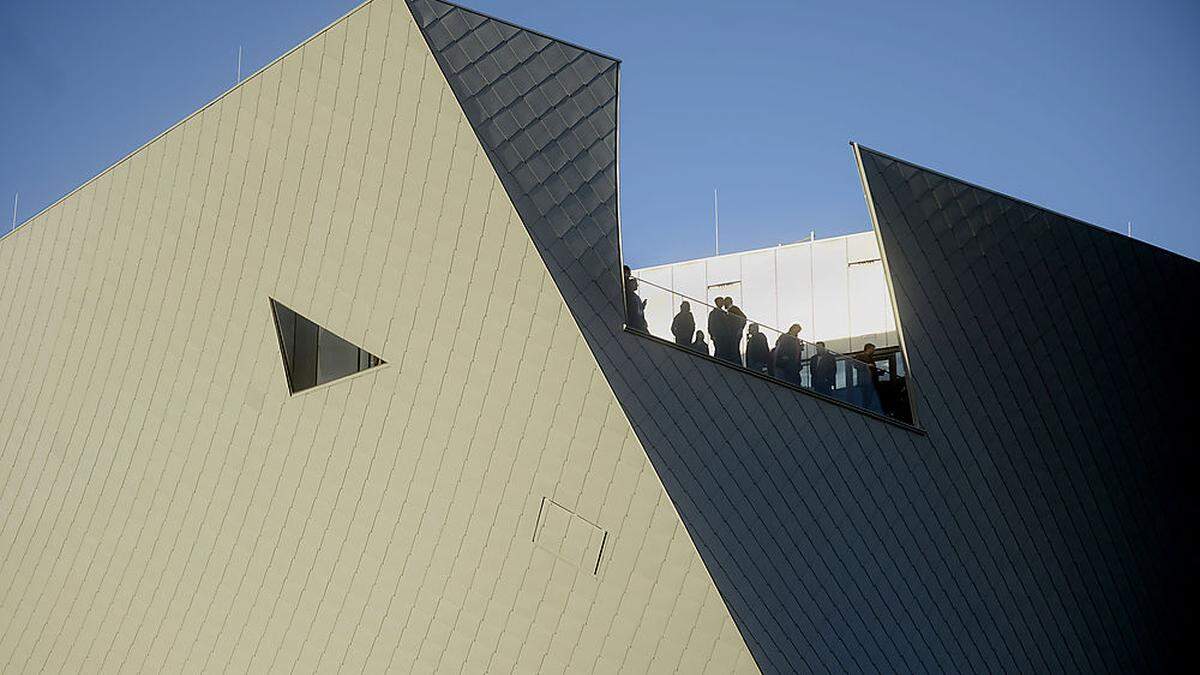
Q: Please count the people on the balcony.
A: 10